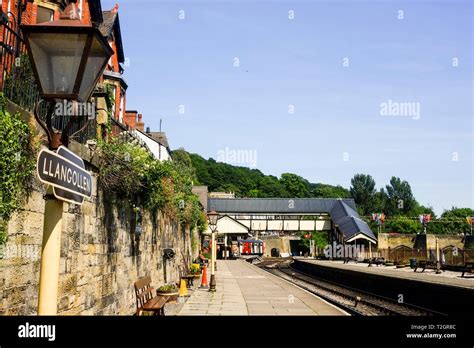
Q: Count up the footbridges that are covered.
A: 1